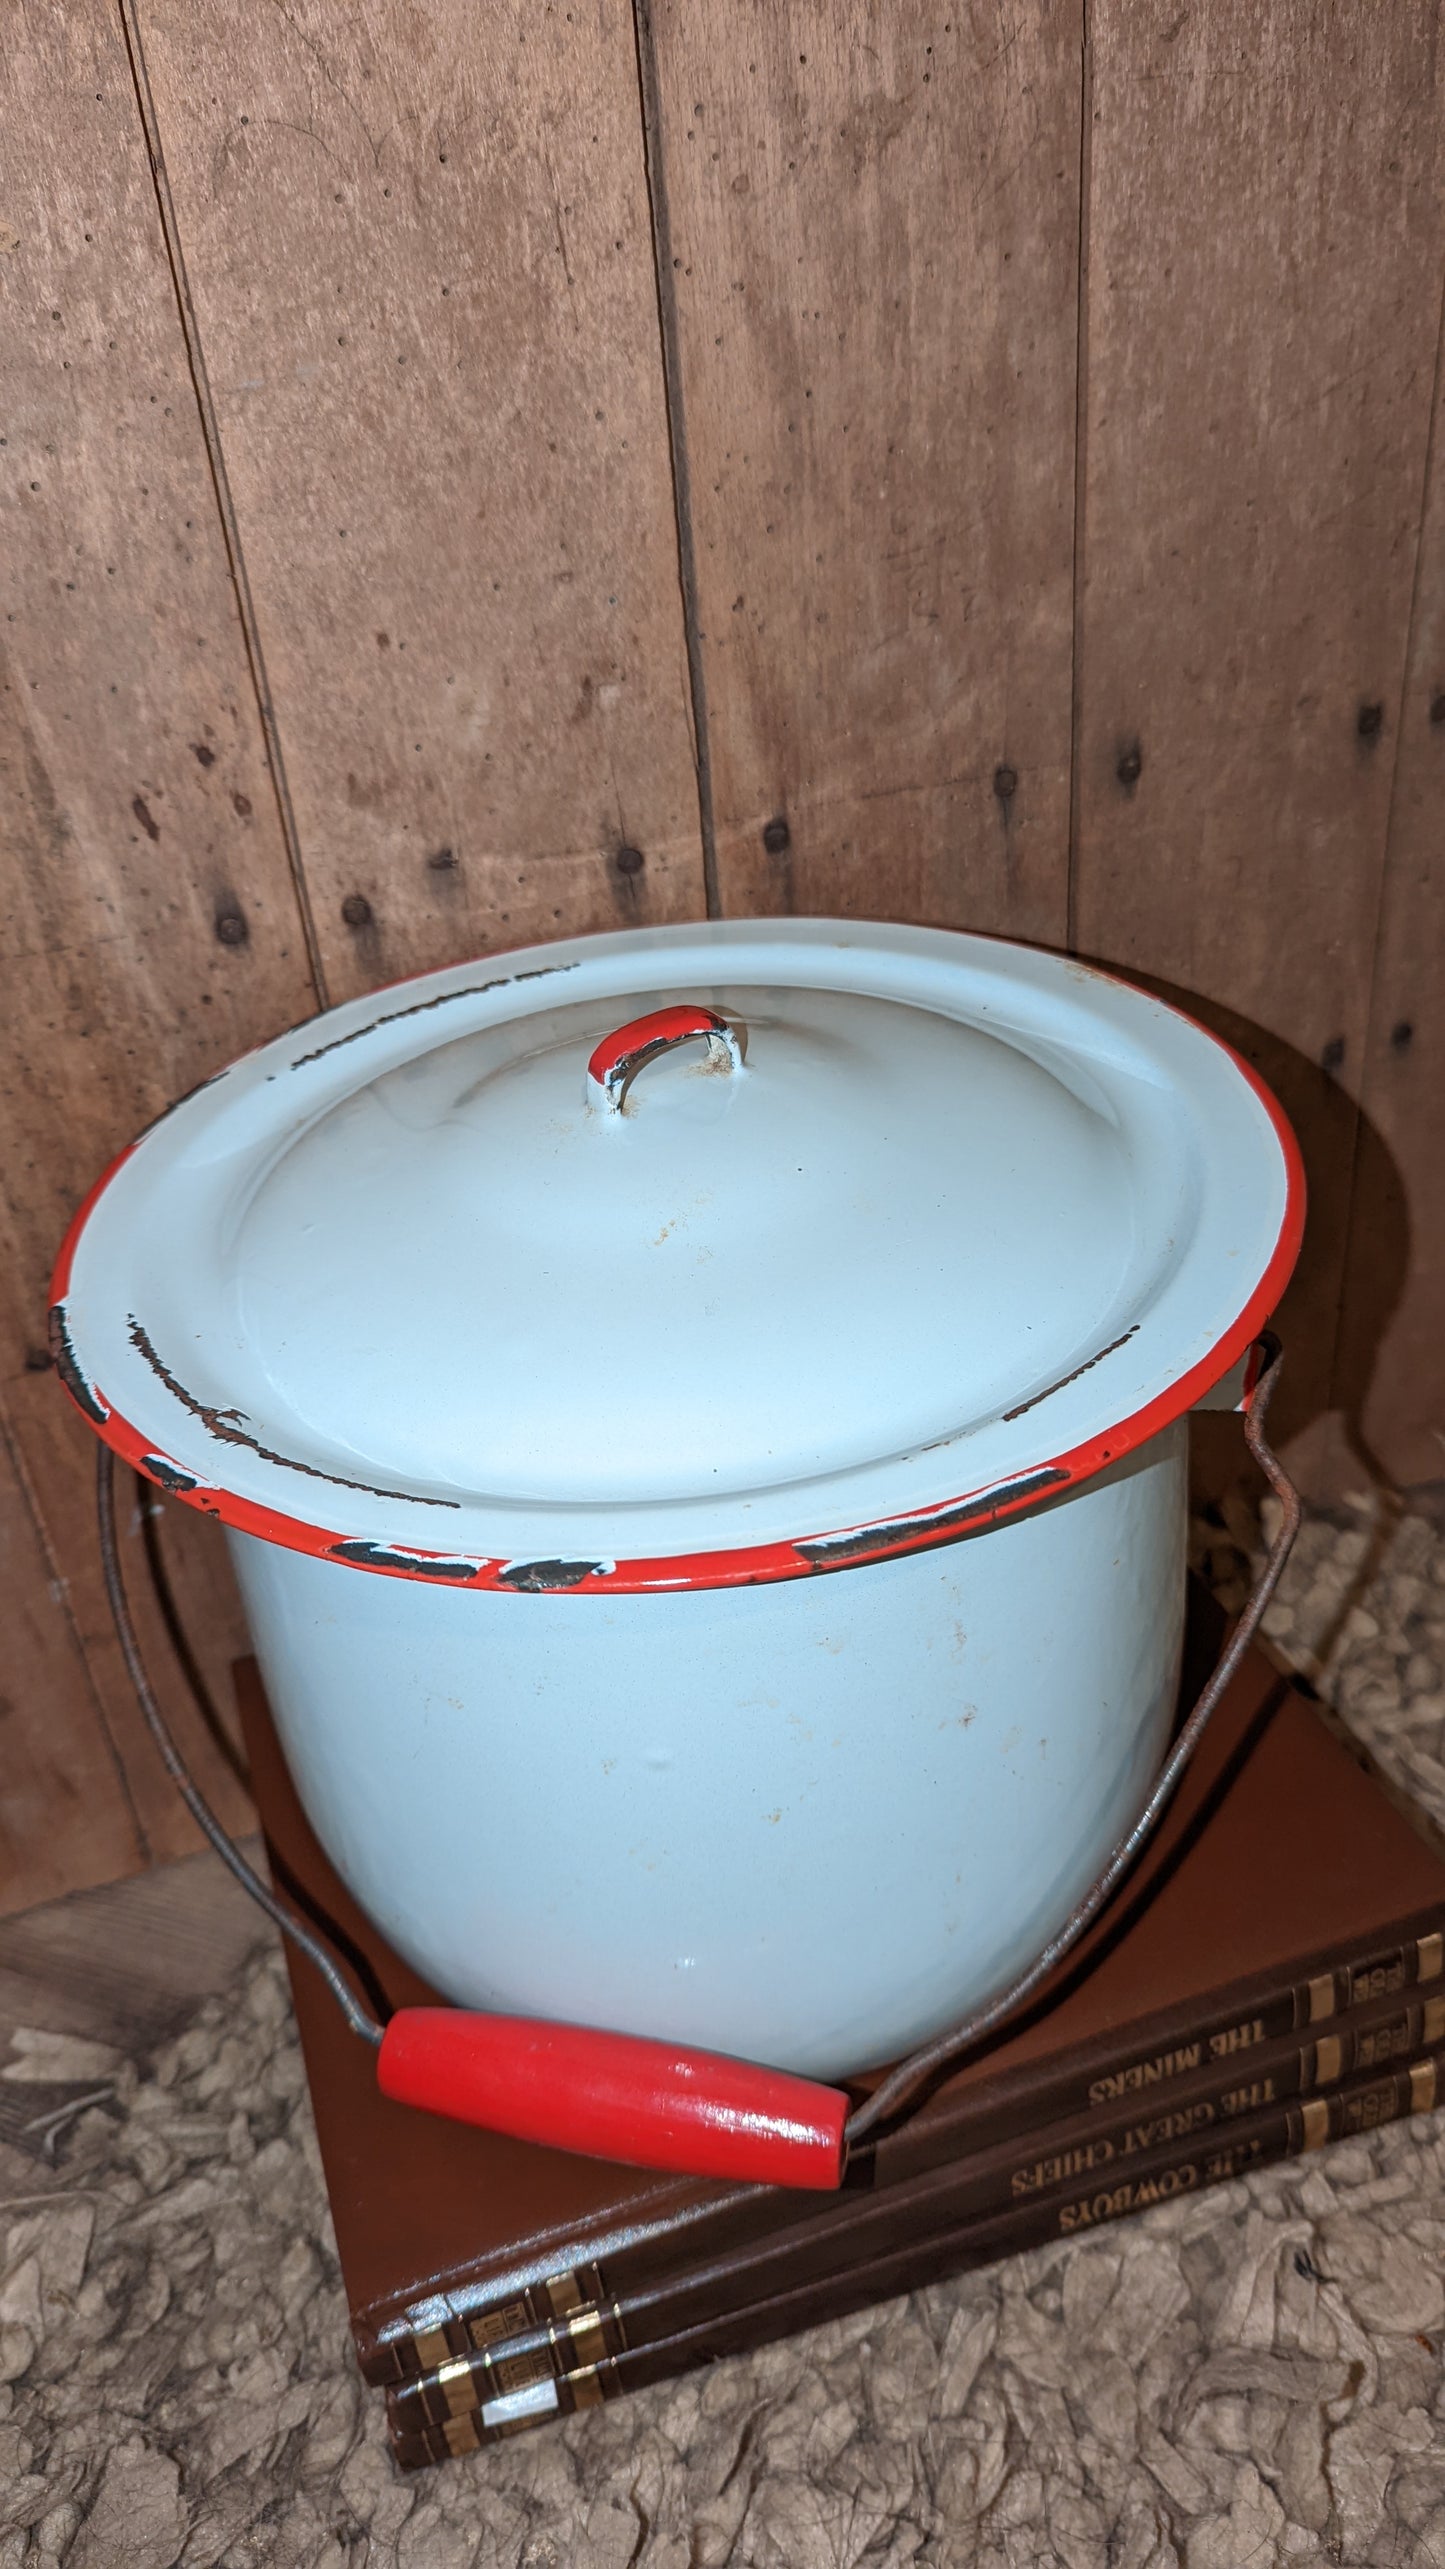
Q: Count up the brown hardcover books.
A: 3